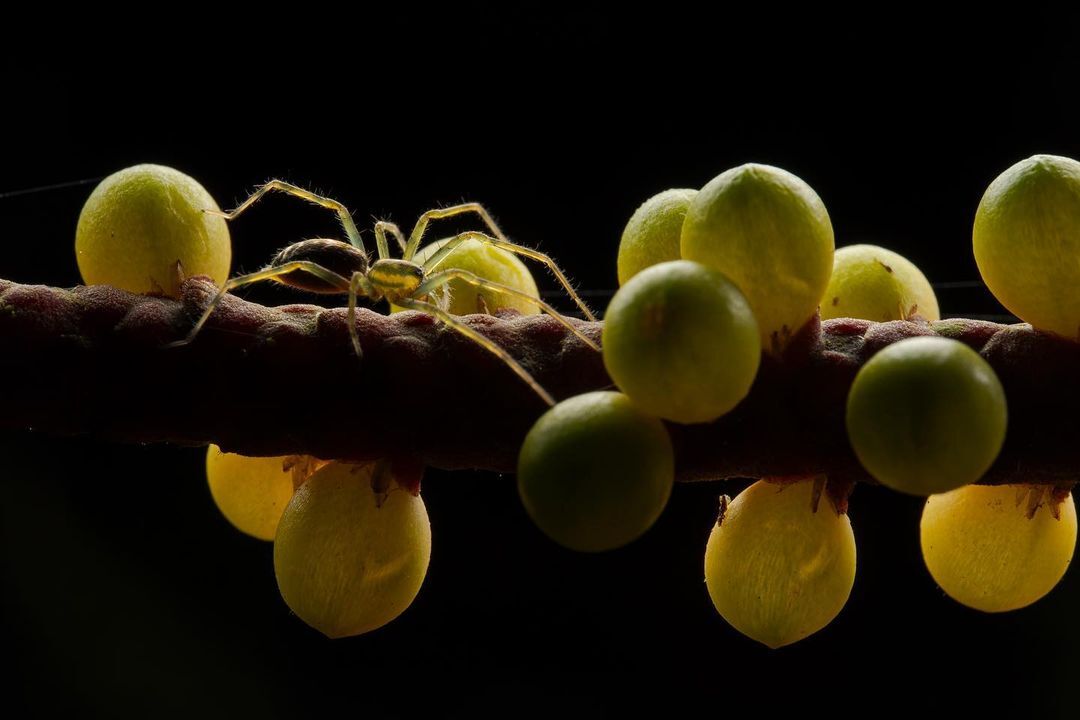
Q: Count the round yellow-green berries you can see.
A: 13